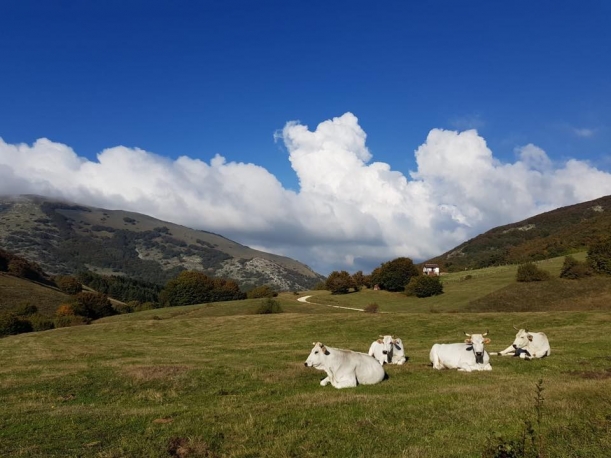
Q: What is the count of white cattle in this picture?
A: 4